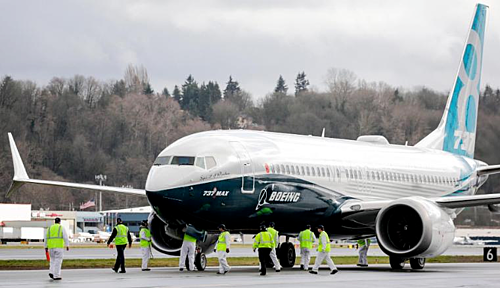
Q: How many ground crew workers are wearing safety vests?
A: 10